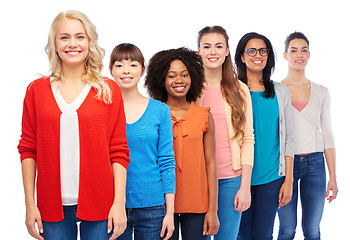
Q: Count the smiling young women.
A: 6